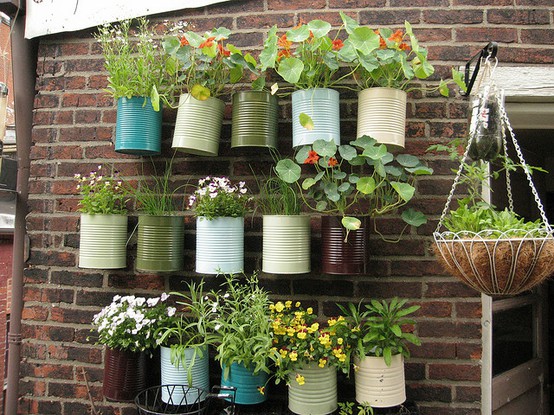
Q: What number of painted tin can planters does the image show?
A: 15